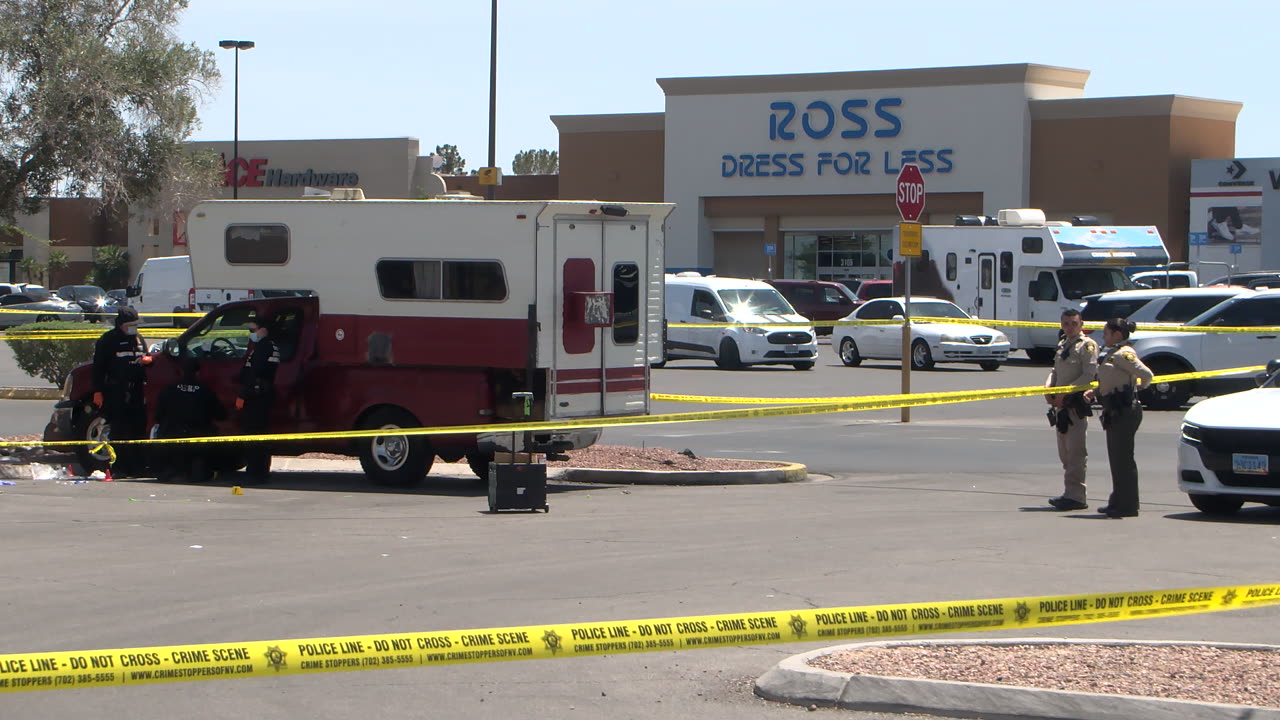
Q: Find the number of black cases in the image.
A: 1